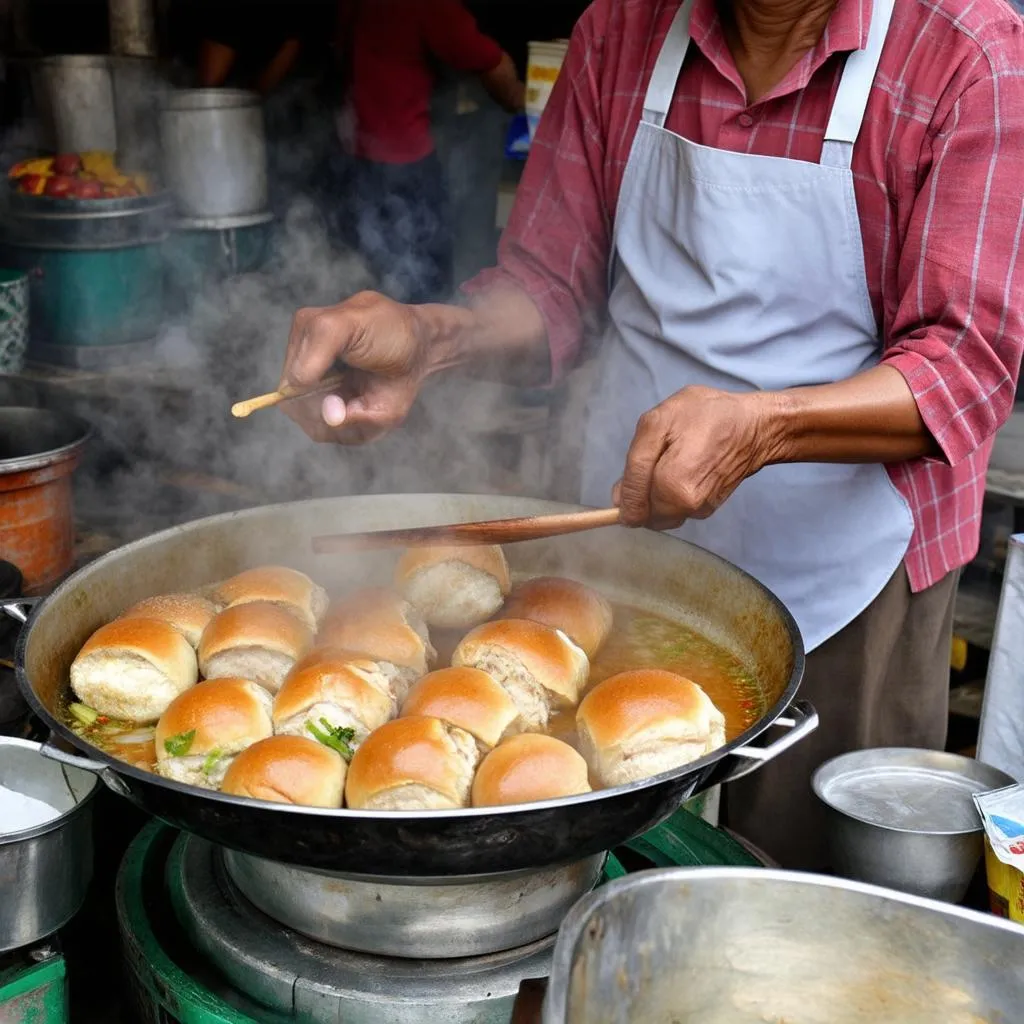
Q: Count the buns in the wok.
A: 15